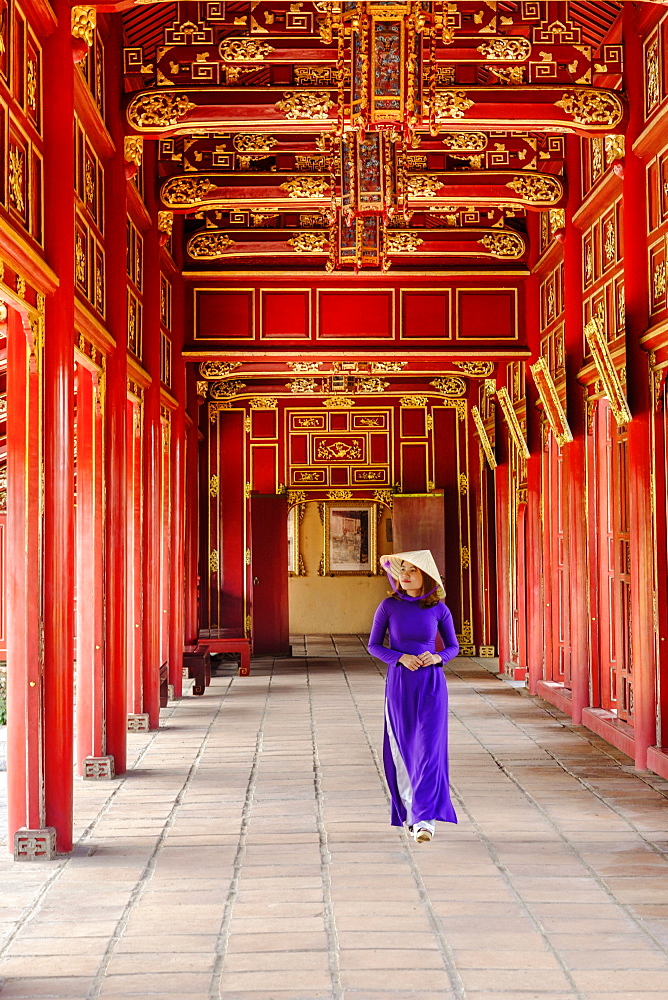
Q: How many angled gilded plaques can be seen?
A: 4